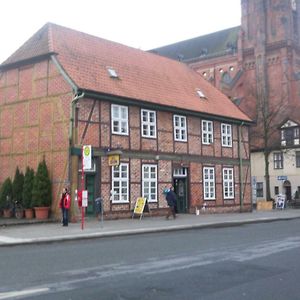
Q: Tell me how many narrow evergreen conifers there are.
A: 4